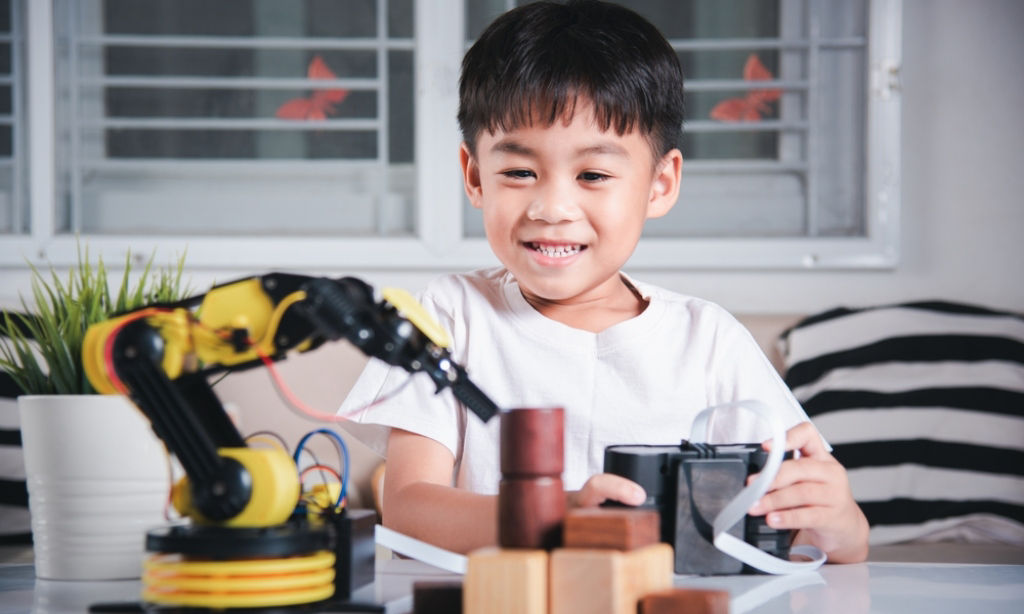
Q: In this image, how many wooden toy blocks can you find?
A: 7